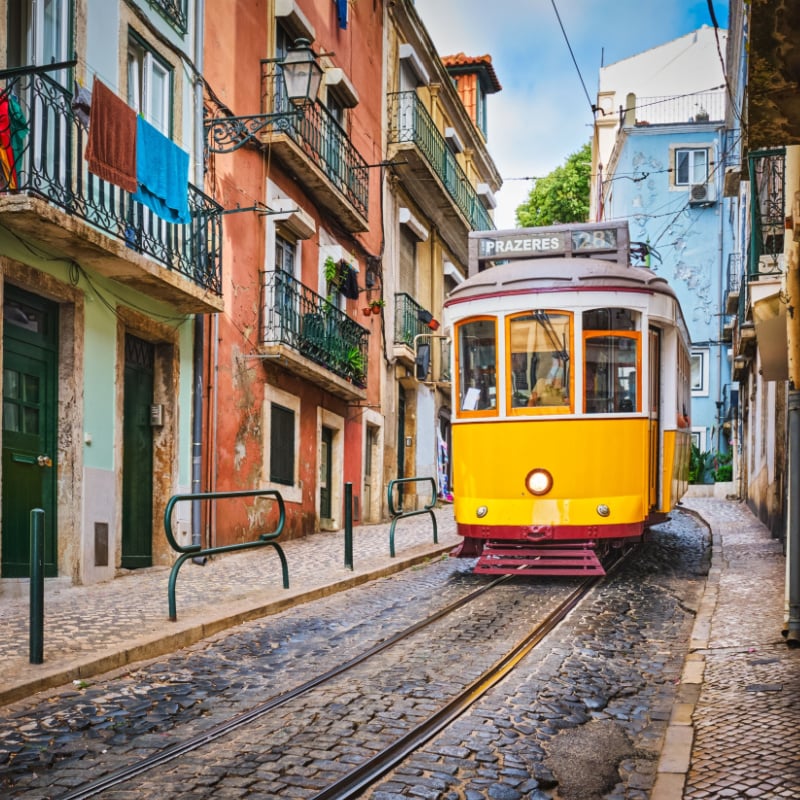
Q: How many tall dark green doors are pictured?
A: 2